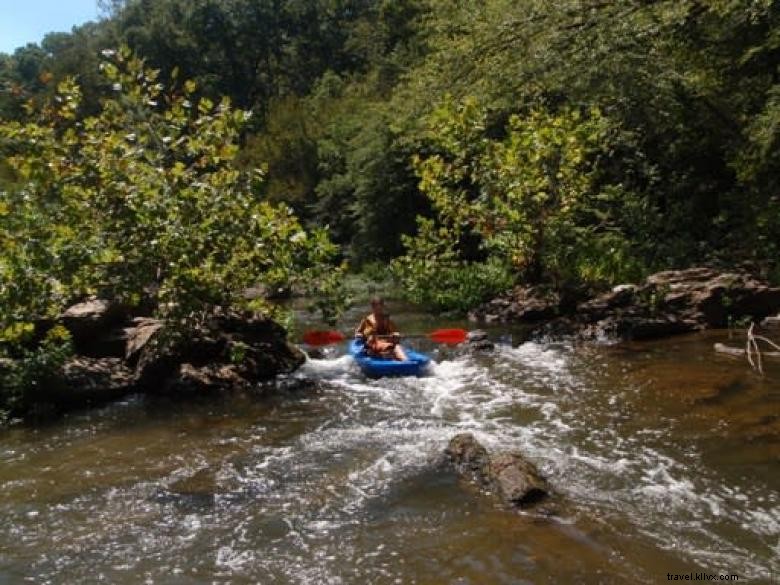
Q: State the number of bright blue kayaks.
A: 1